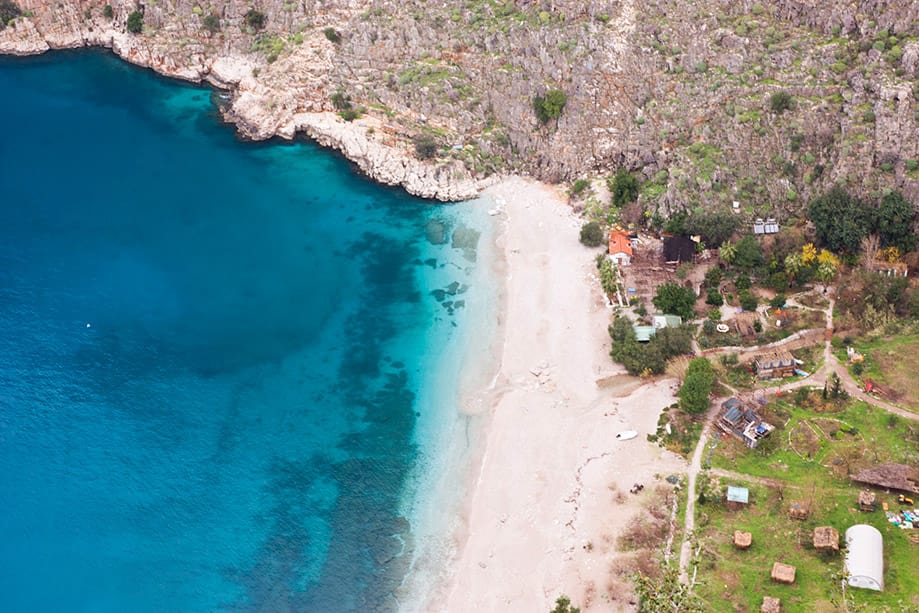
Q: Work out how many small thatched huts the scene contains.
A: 6